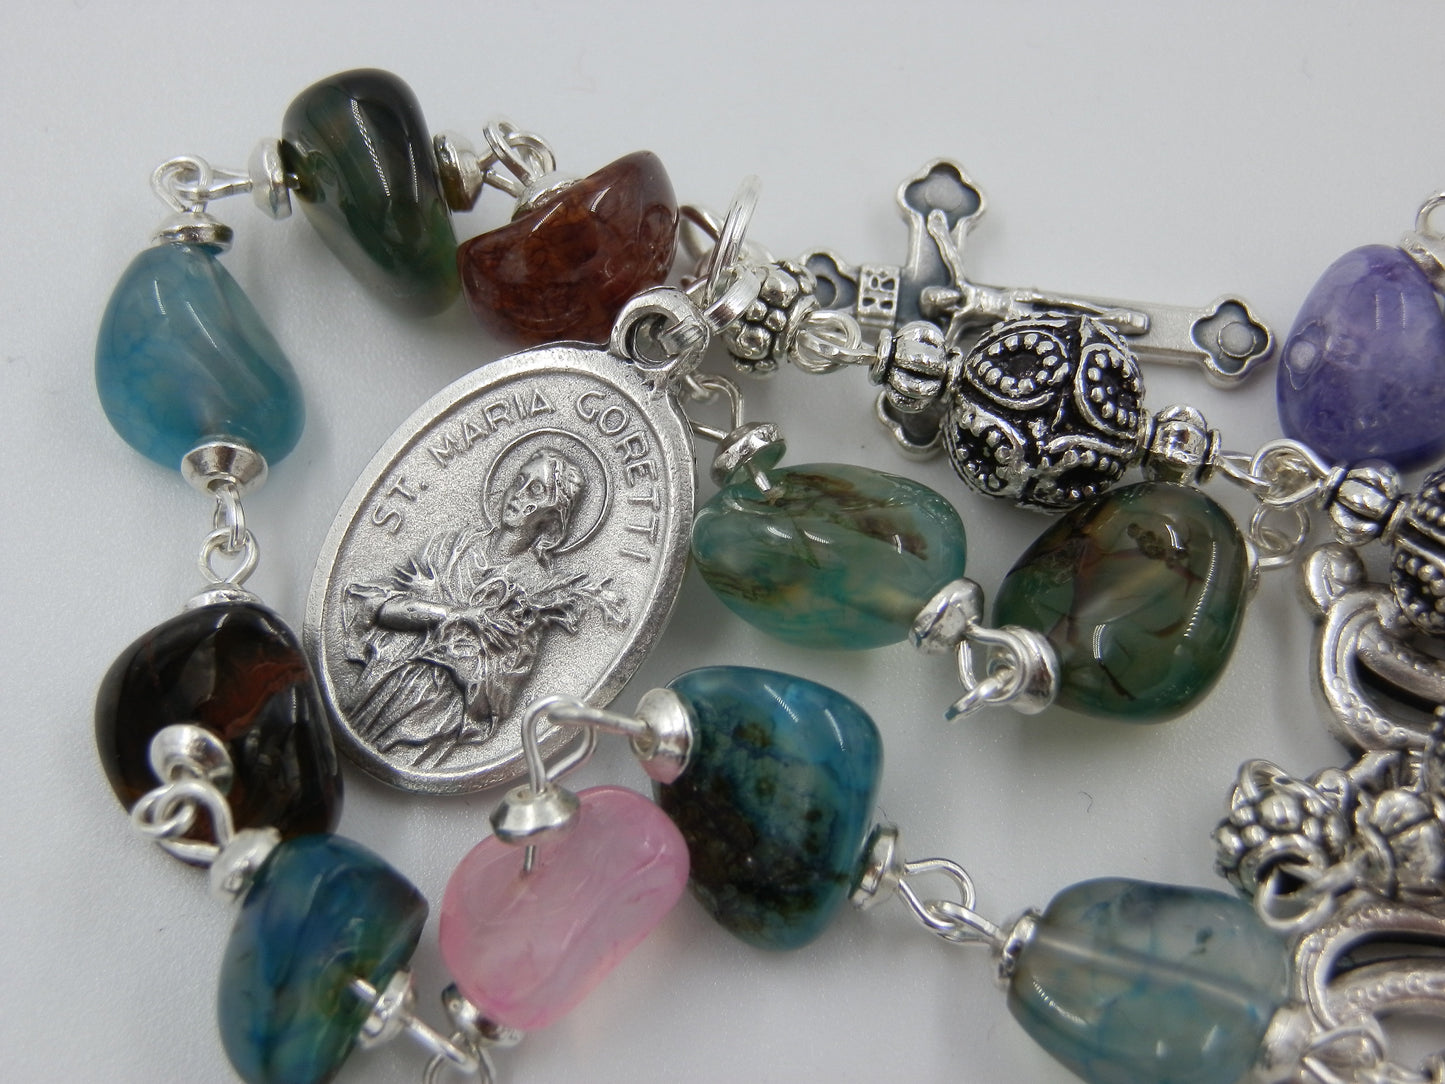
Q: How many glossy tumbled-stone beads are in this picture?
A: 11